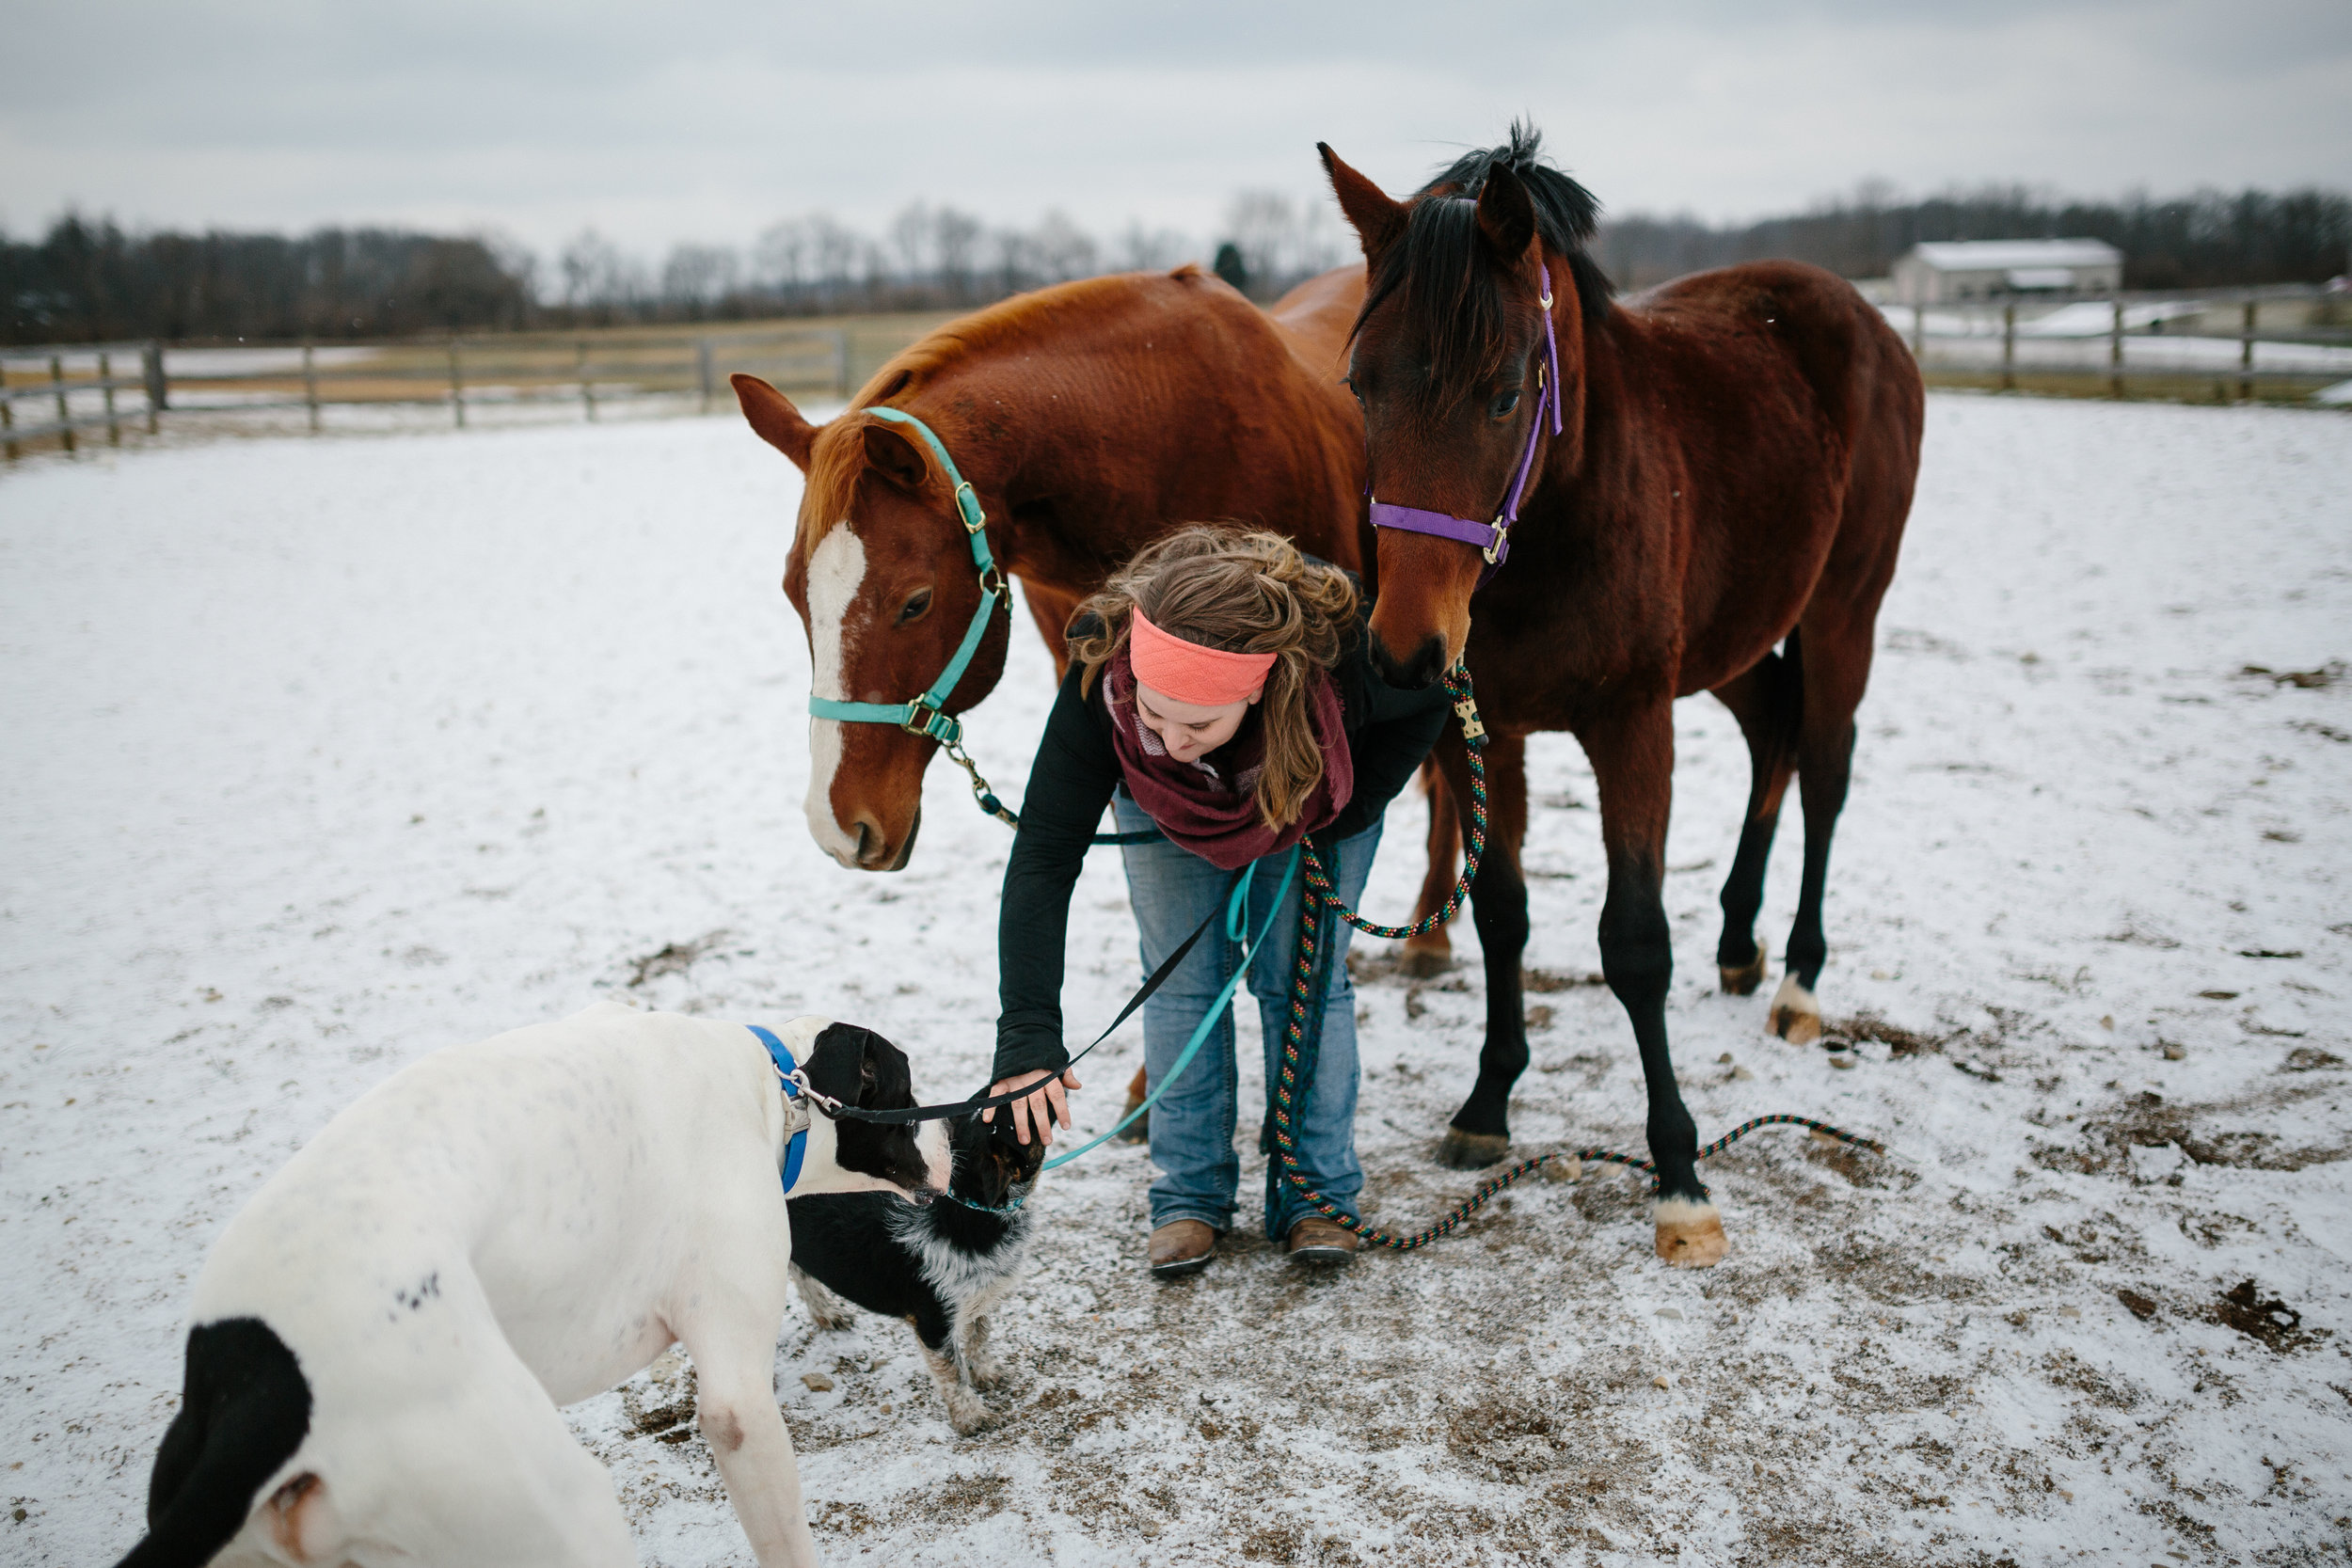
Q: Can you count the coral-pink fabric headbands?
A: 1